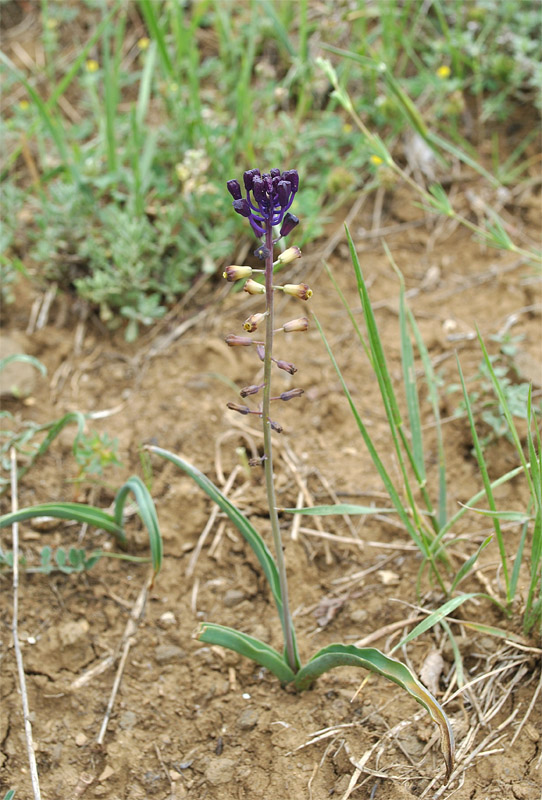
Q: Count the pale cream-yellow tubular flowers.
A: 6